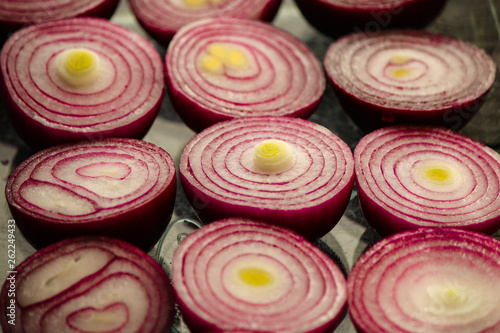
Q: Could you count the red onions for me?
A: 12